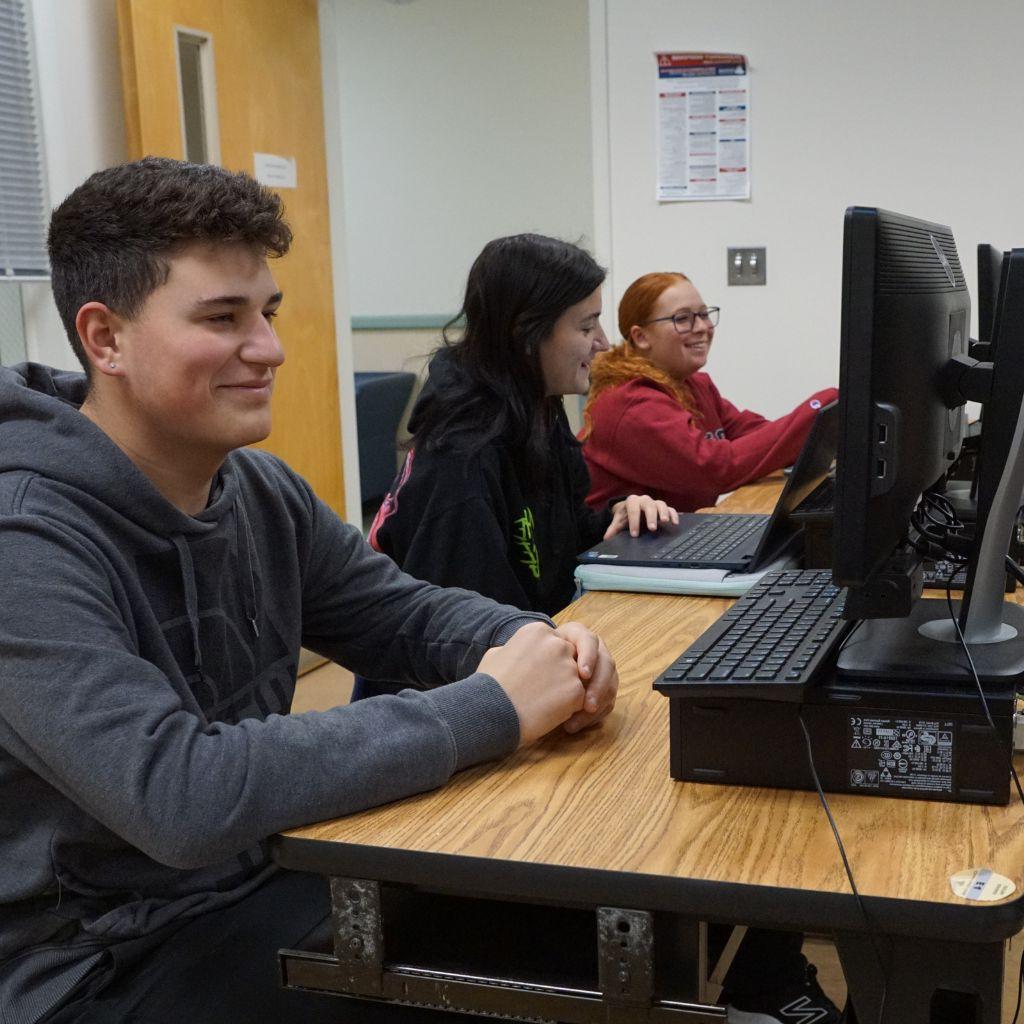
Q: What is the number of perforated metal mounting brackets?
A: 2